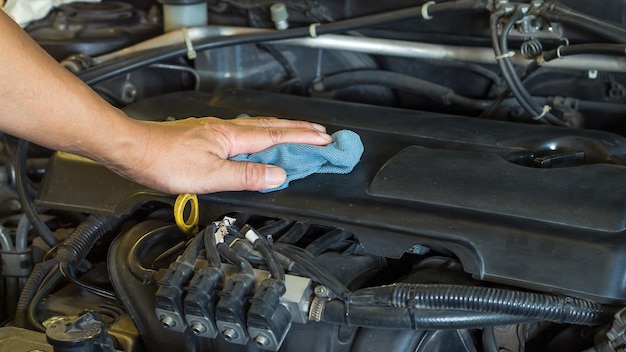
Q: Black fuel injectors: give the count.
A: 4